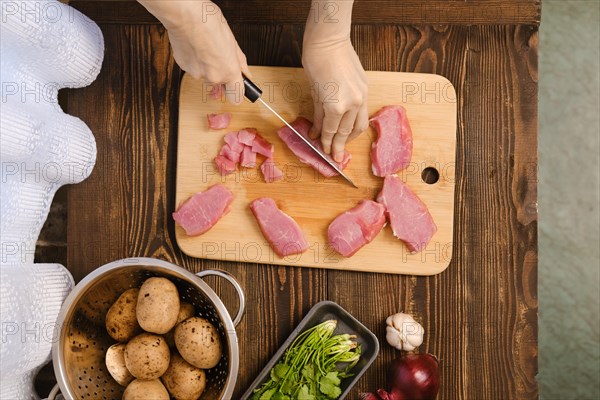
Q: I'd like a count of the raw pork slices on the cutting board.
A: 6